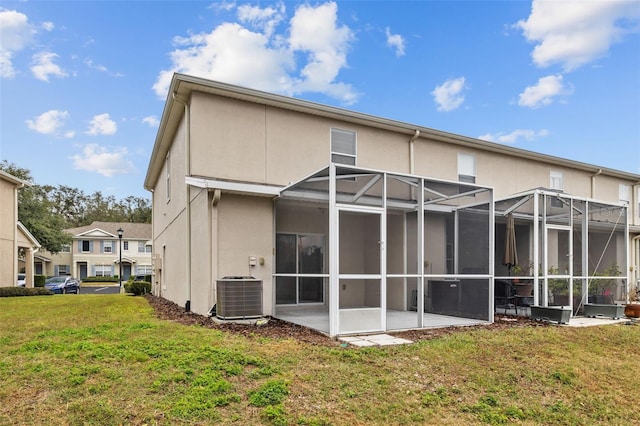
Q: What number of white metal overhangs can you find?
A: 2